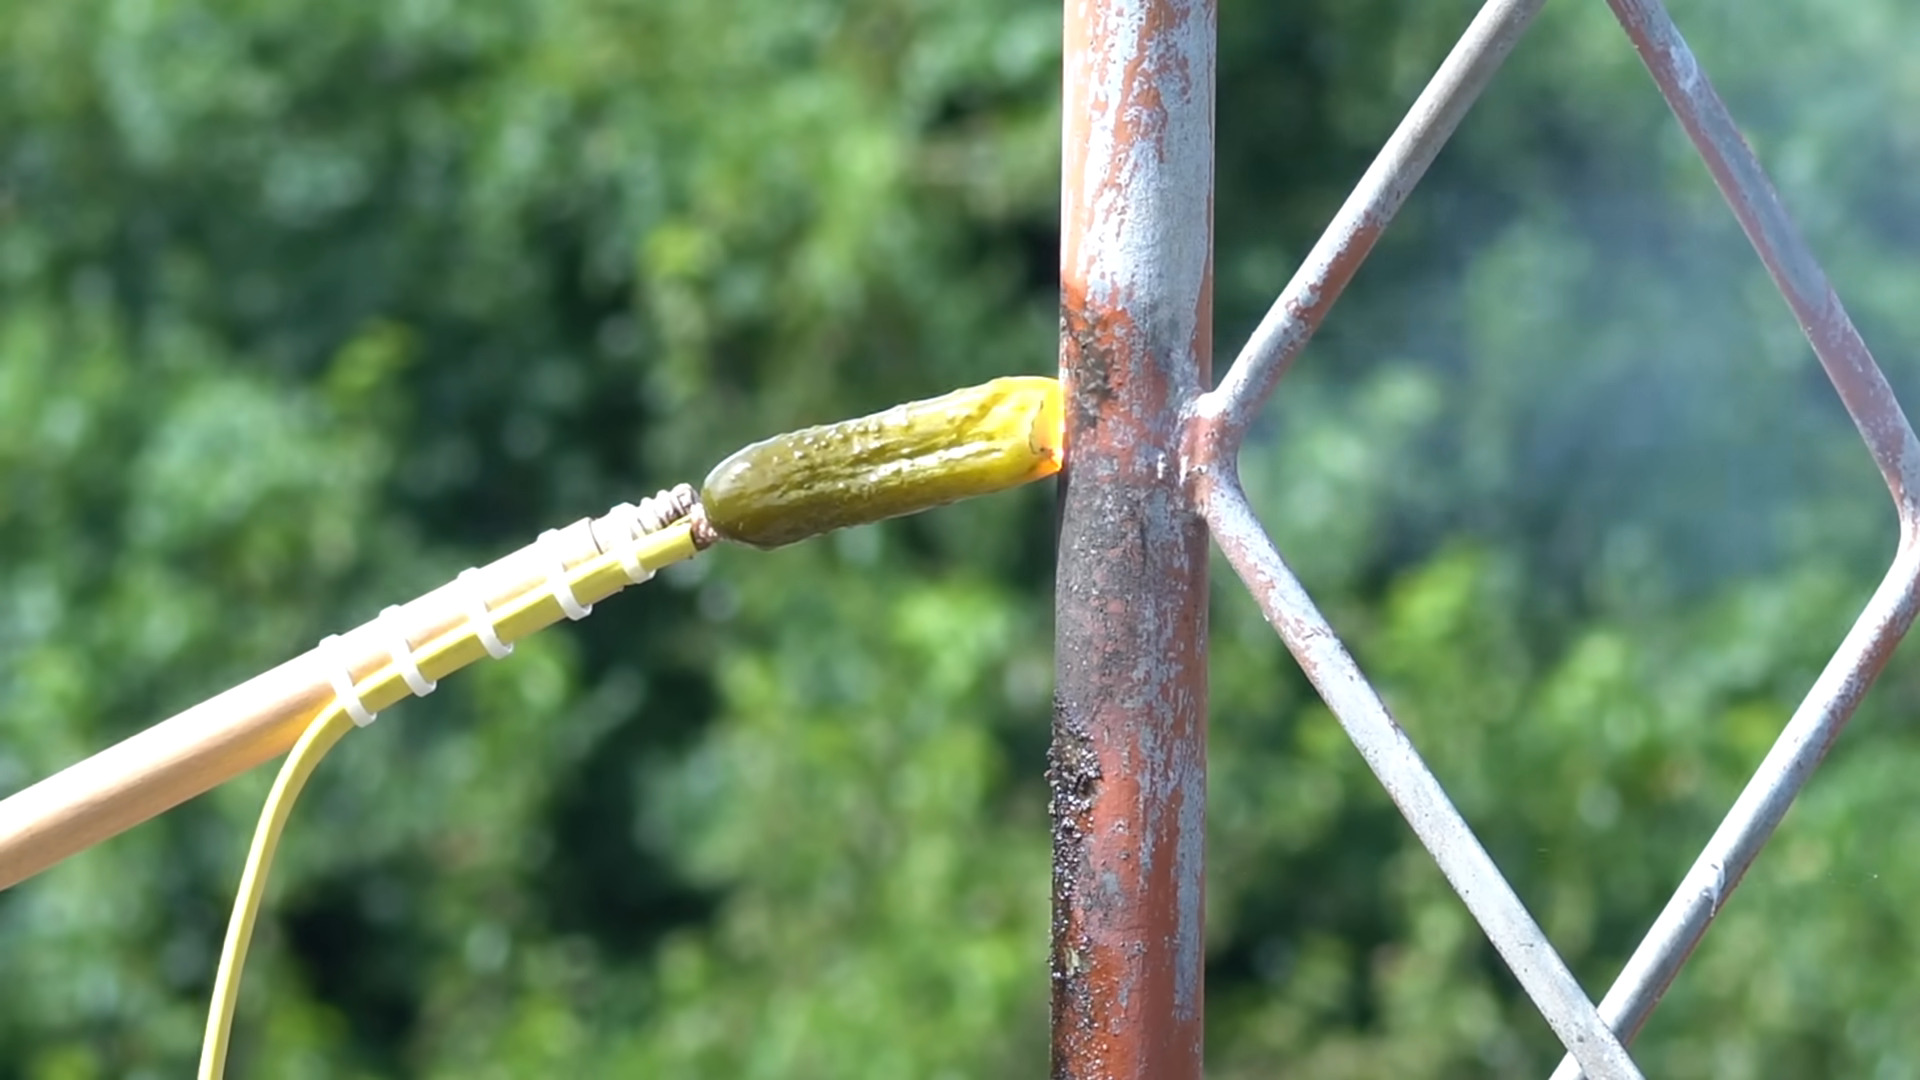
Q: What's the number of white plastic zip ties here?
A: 5